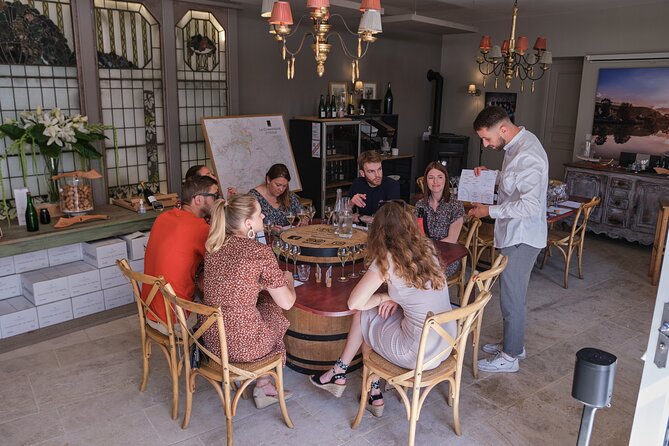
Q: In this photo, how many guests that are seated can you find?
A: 7